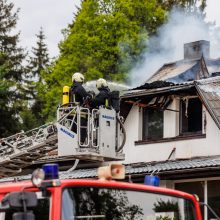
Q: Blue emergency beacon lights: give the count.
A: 2